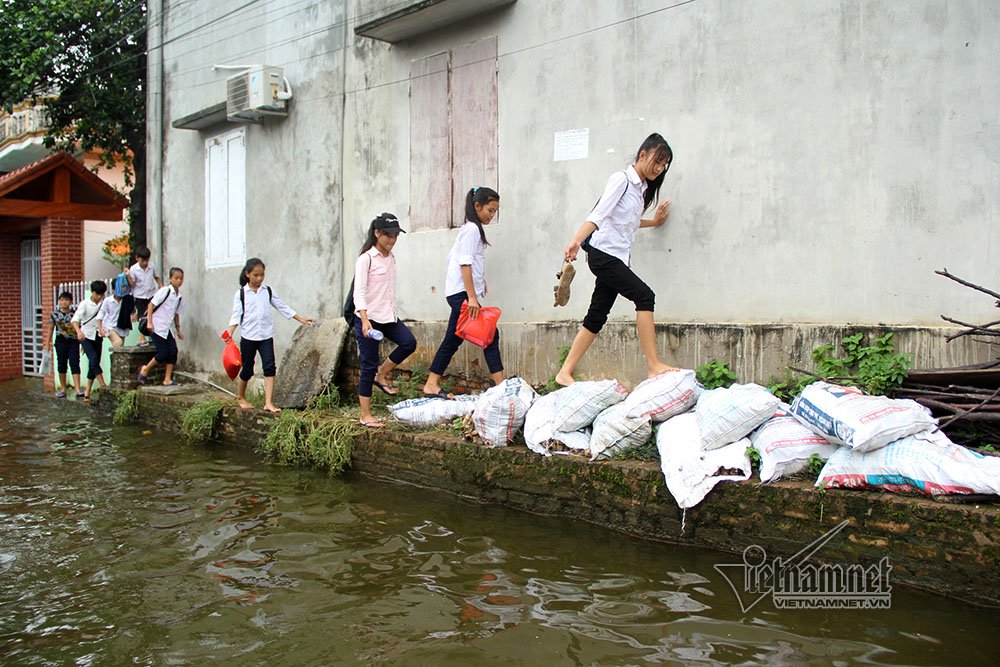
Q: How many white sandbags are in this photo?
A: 11